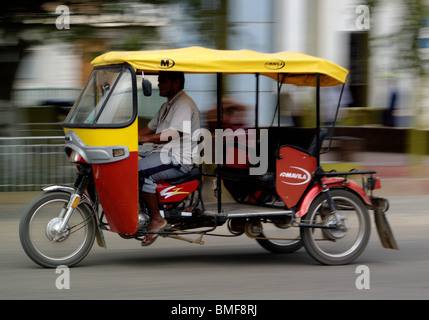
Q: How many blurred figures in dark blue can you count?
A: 1